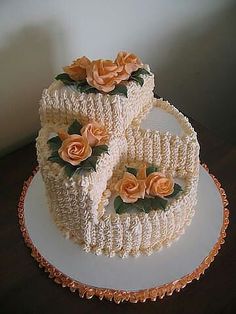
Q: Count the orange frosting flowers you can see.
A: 7